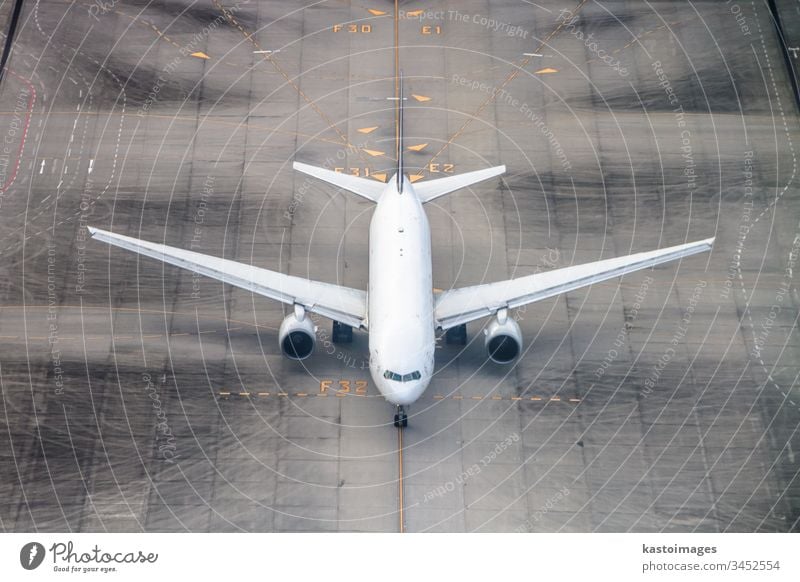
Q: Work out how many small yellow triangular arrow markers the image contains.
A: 10